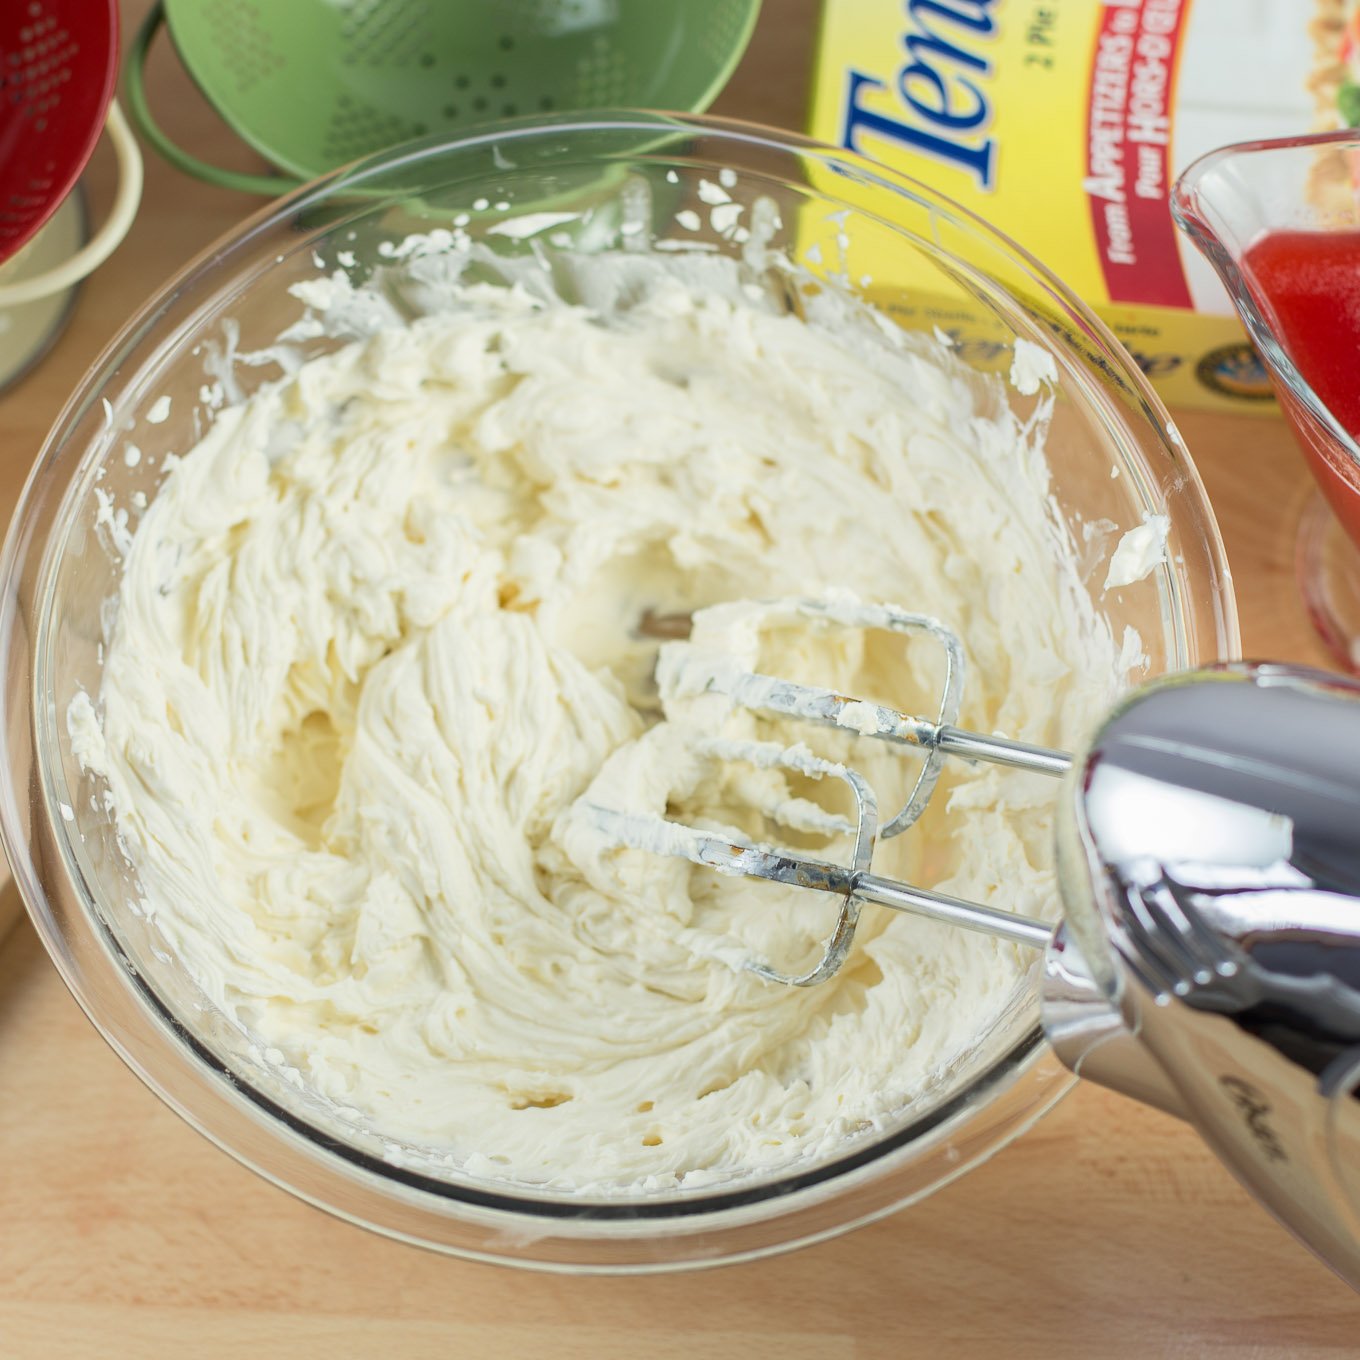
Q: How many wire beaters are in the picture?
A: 2